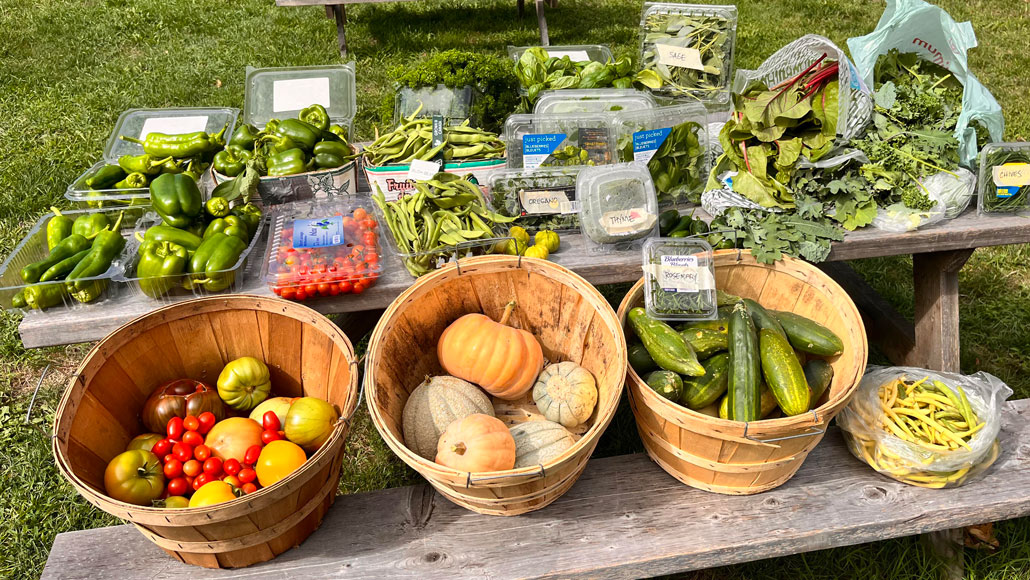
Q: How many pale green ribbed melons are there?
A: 3